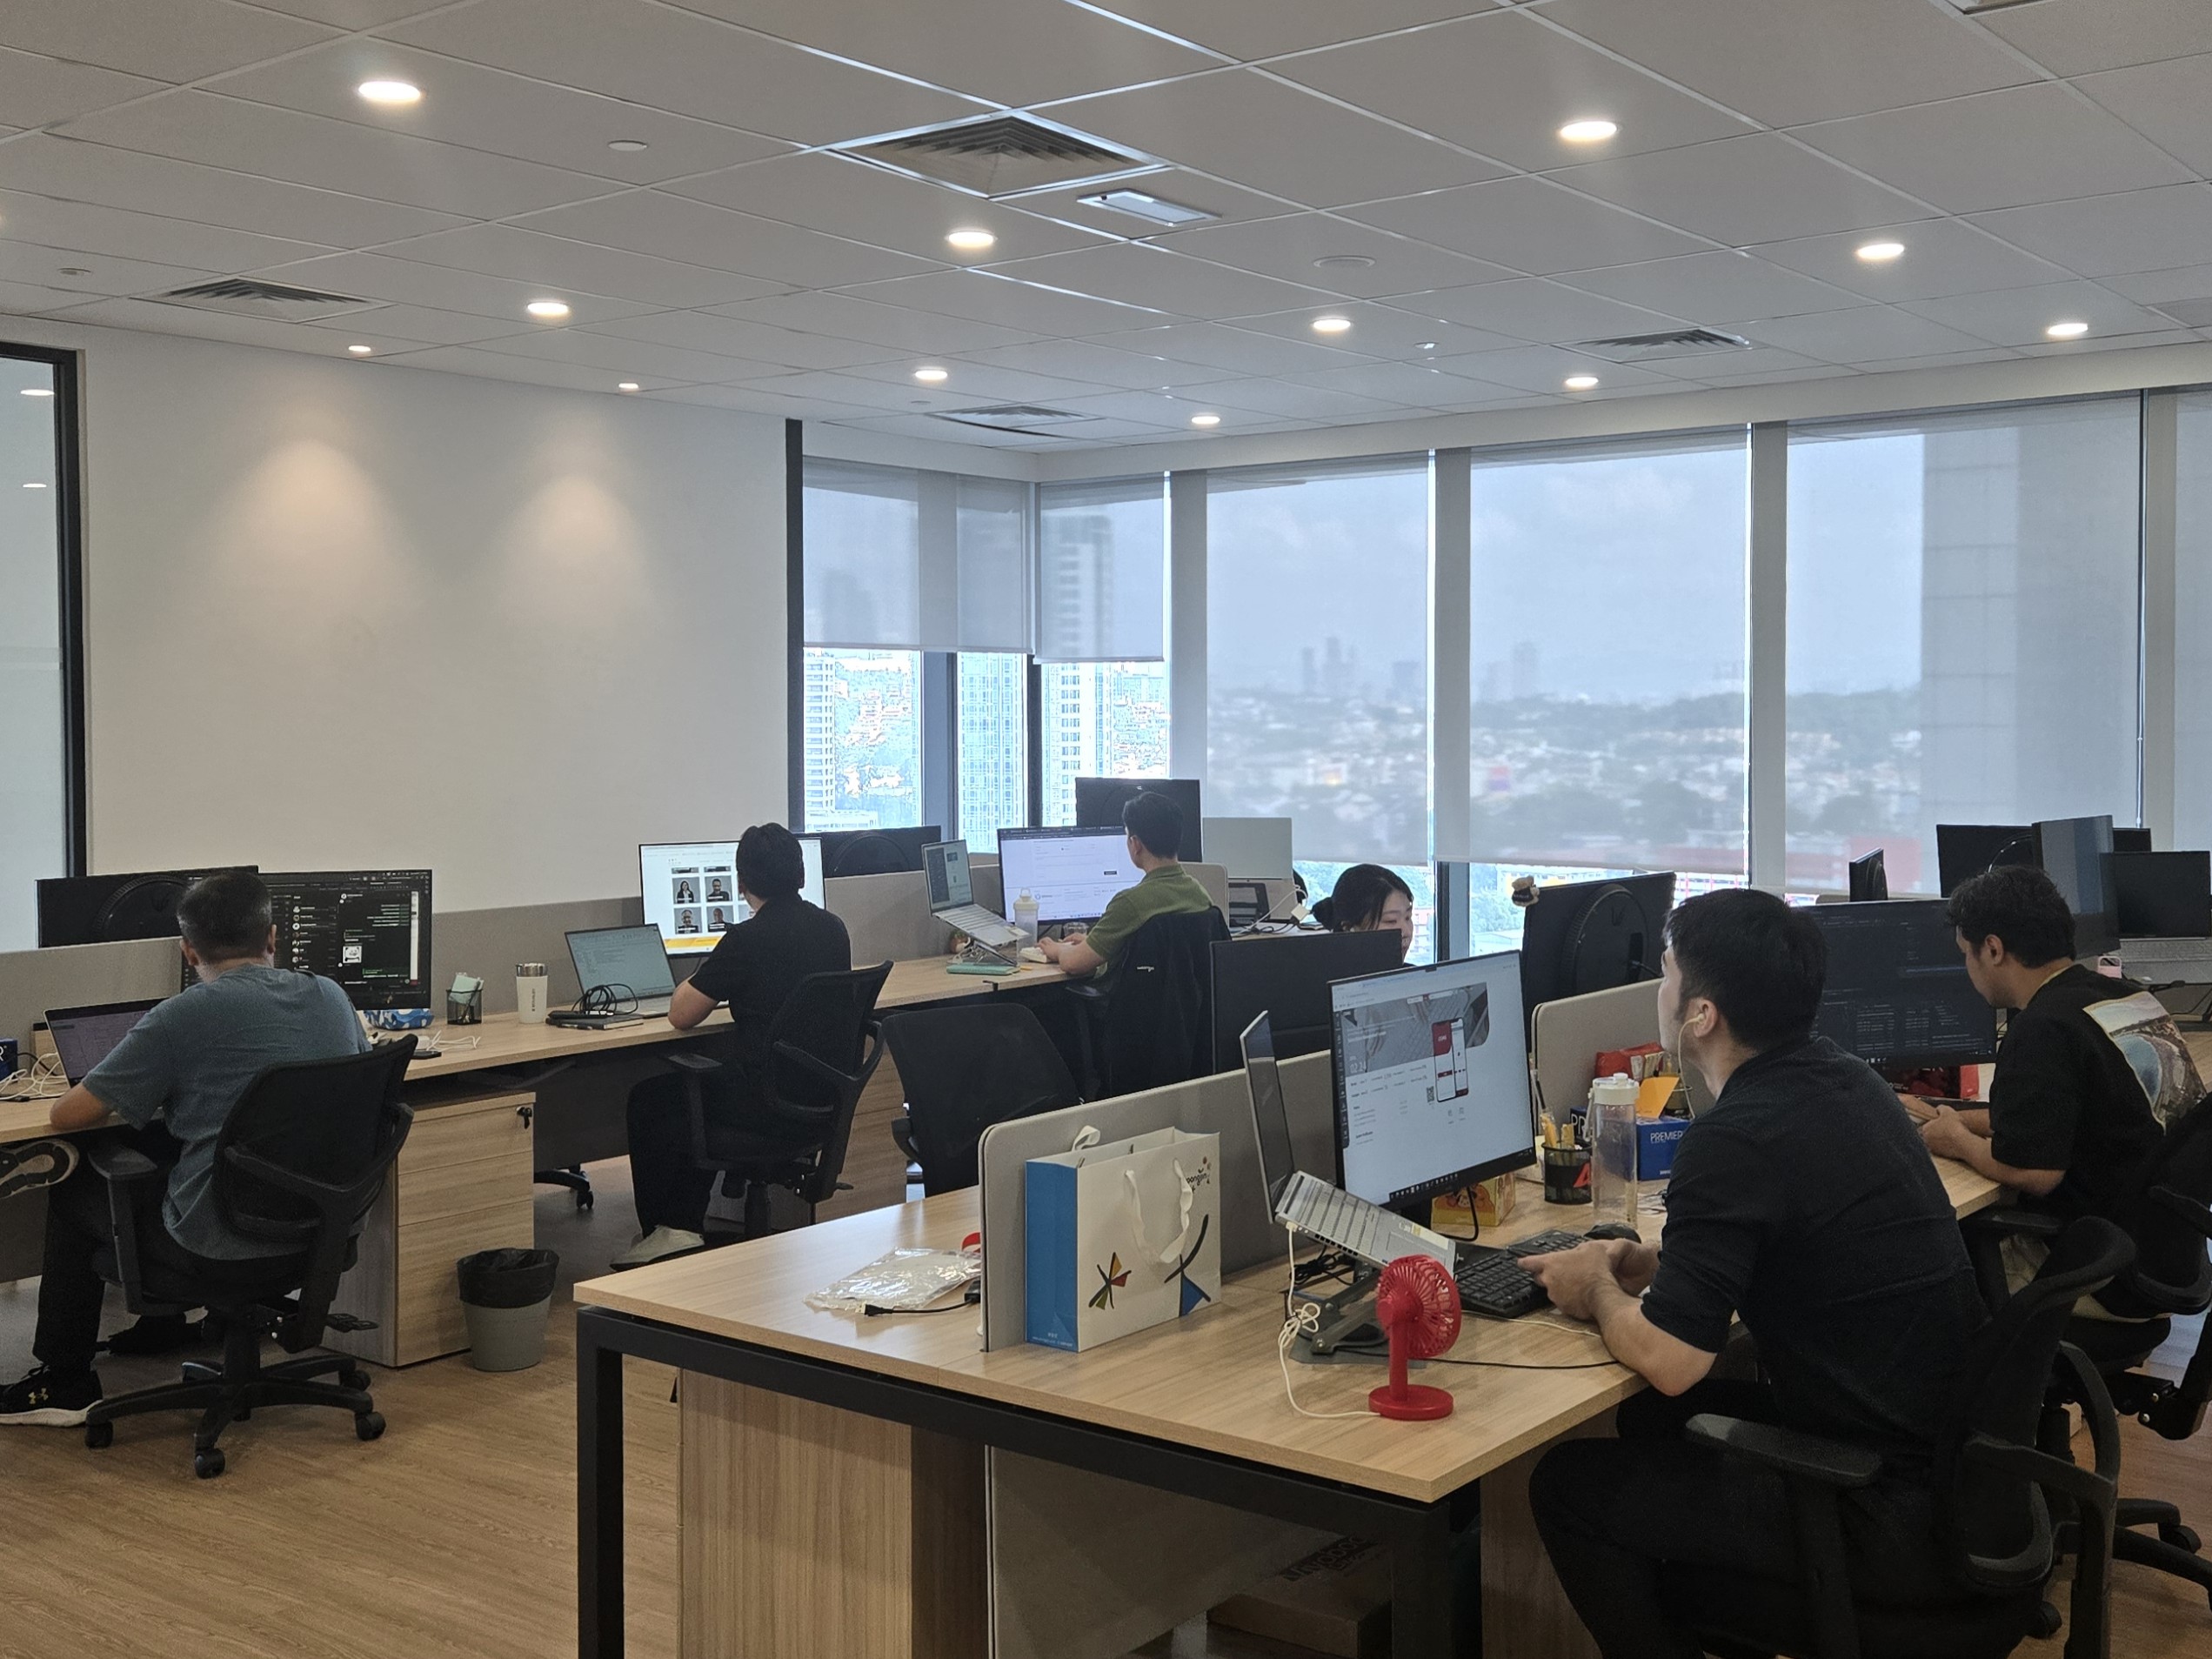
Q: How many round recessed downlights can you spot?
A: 12